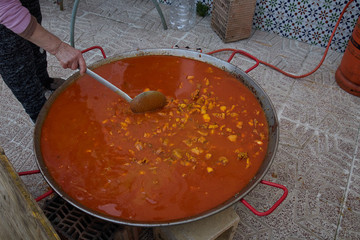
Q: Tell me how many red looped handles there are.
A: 4